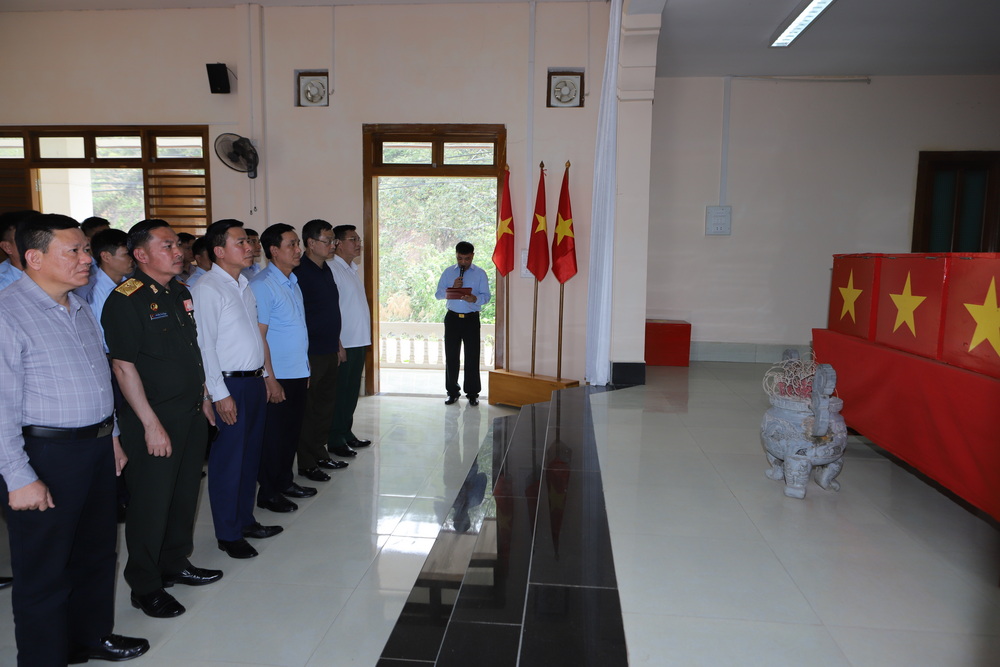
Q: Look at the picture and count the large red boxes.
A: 4